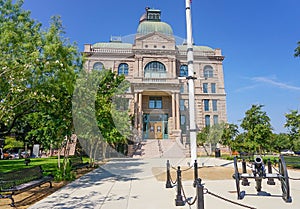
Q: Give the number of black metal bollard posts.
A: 6